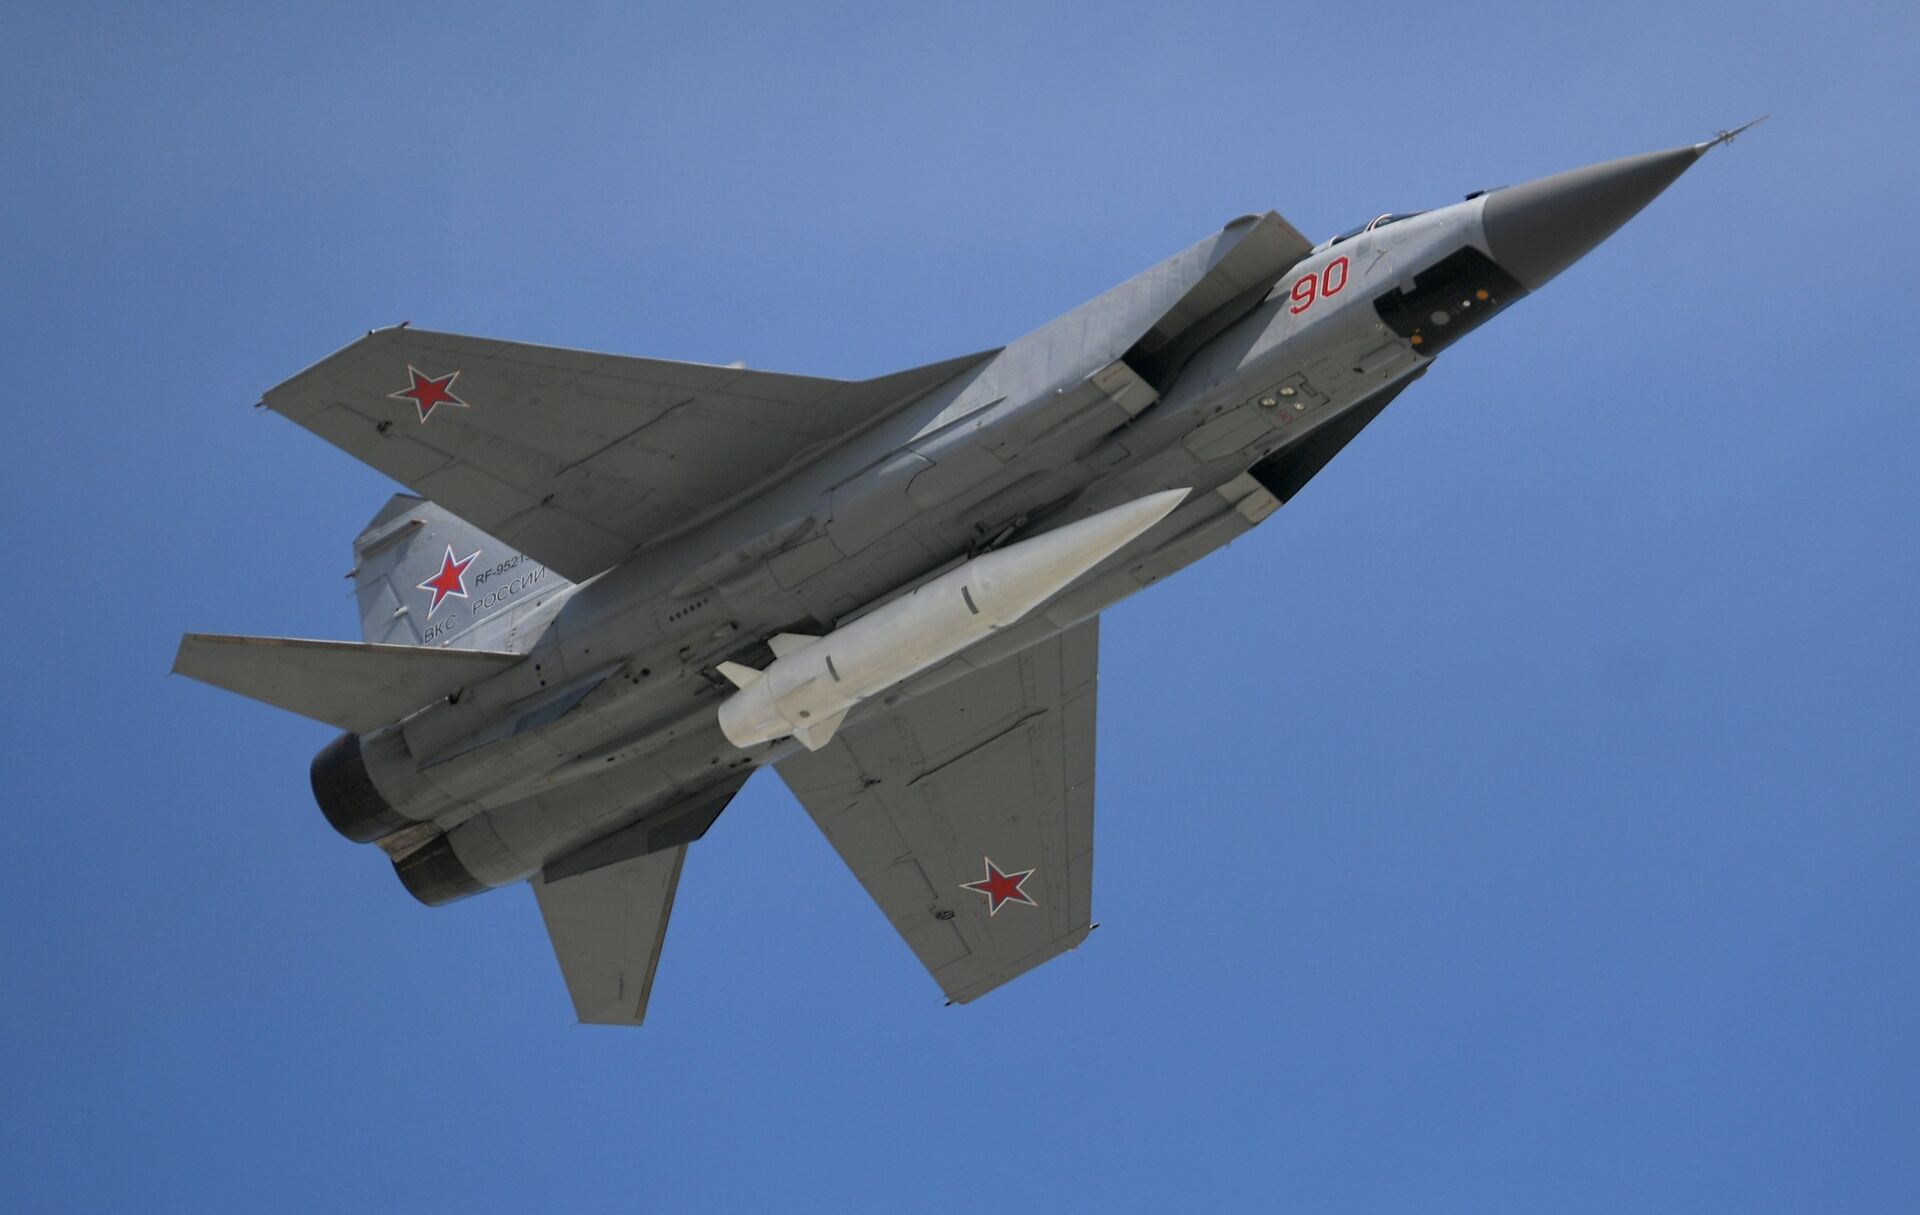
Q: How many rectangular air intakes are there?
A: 2